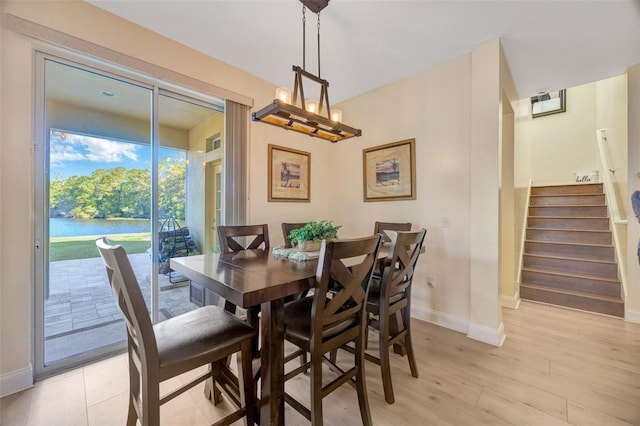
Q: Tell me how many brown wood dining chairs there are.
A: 6